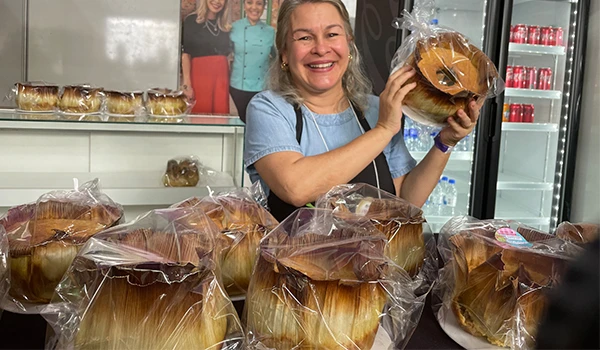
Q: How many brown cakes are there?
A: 13